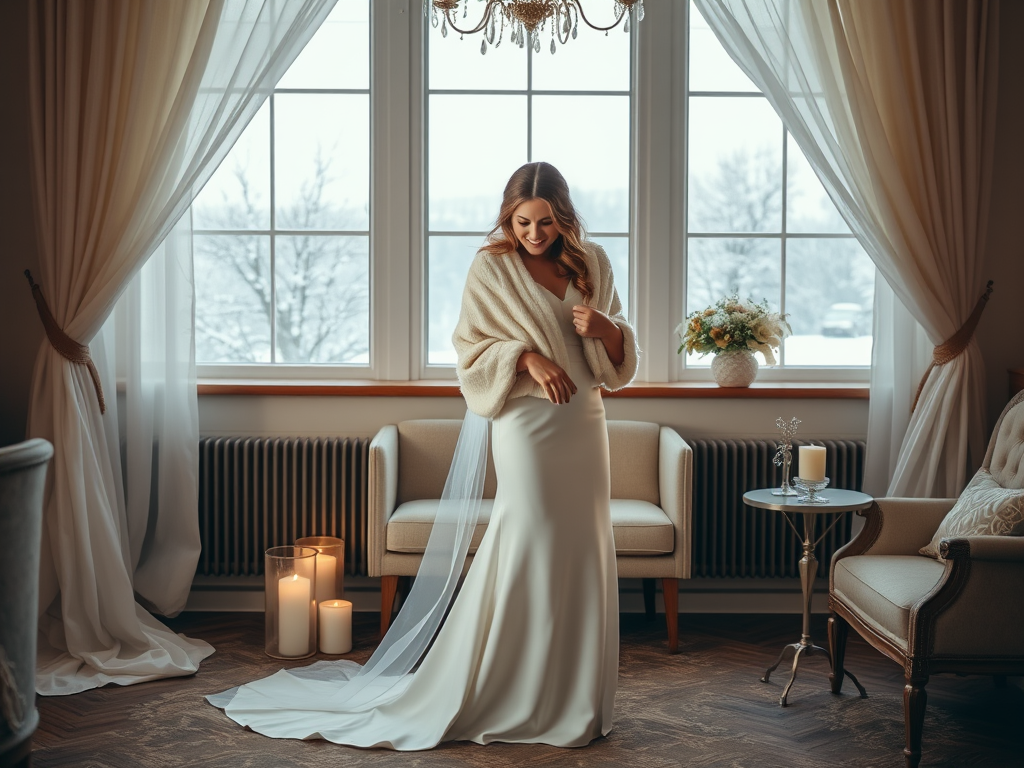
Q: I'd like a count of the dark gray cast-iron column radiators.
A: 2